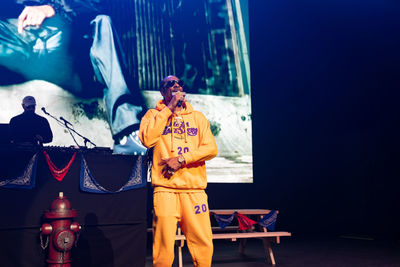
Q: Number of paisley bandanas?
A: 6